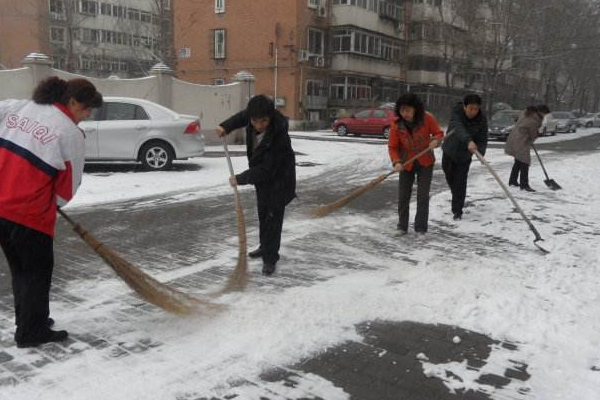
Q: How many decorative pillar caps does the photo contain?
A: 3